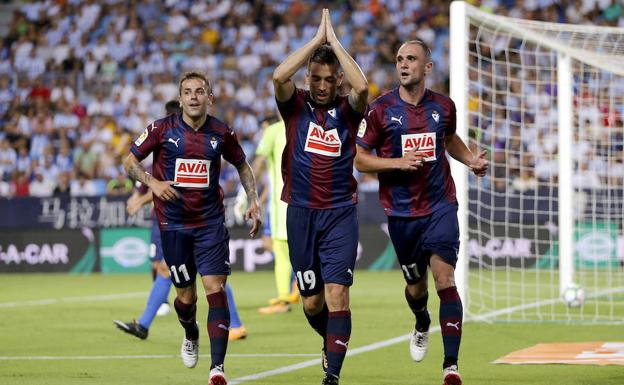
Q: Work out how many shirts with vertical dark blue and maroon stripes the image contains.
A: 3